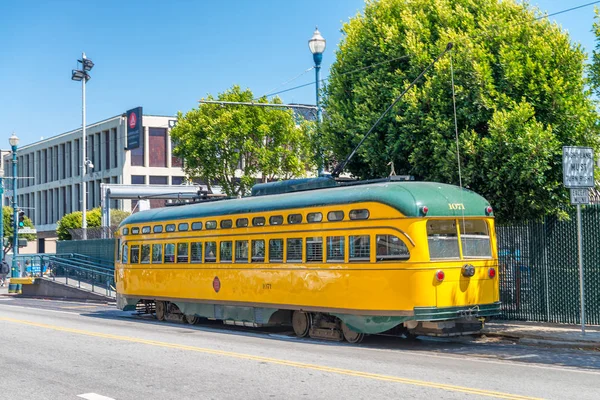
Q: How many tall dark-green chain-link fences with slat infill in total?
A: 1